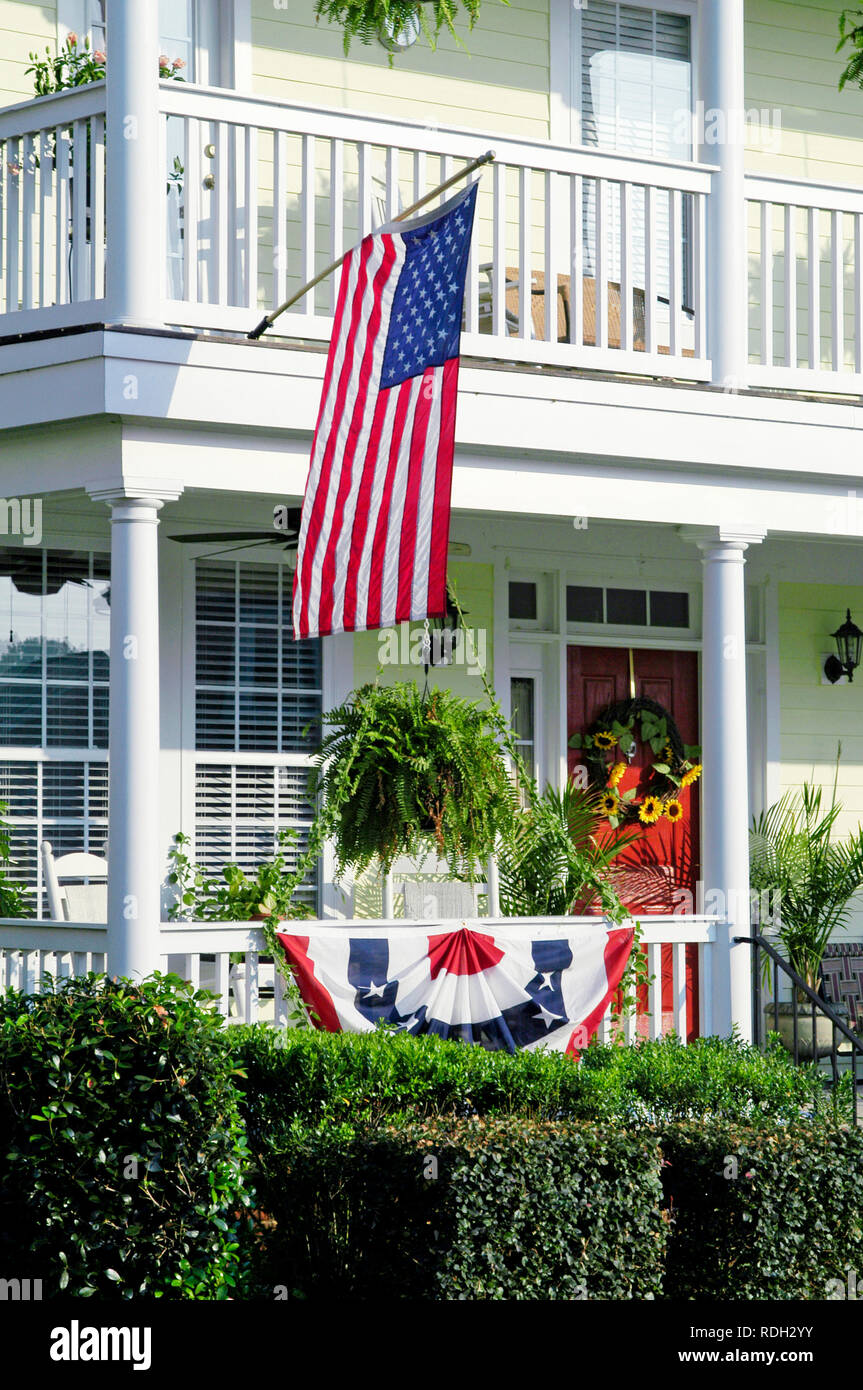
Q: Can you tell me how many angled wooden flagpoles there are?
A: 1